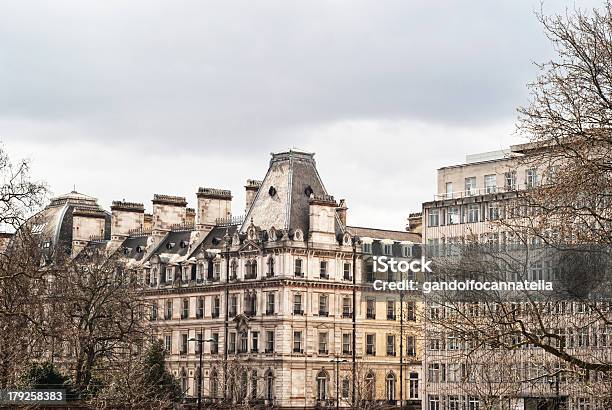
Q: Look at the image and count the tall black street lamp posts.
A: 2